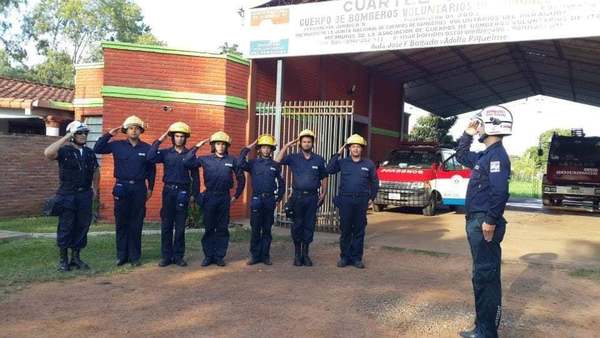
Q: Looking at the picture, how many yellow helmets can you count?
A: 6